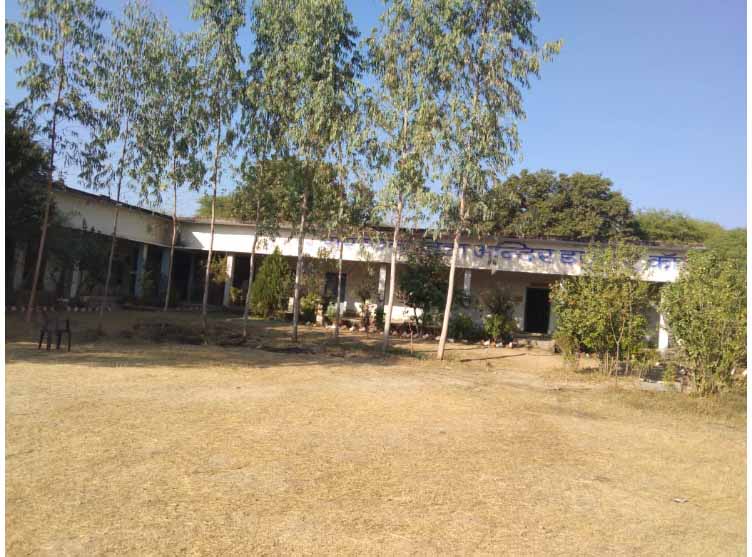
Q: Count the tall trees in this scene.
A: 9